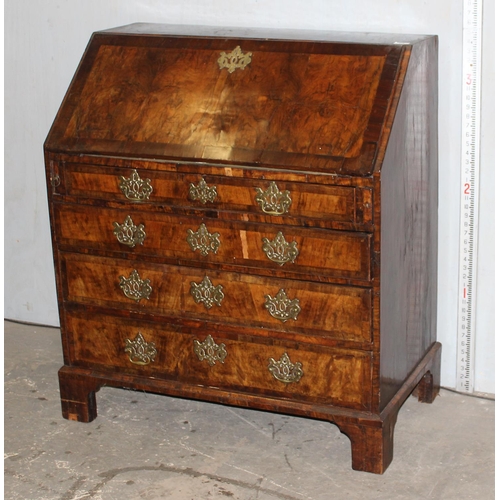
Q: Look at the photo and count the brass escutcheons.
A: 5